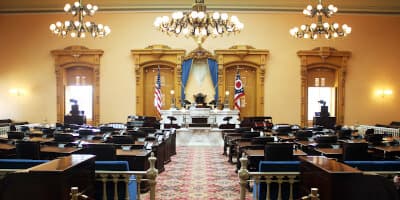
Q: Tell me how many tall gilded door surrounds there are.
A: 4